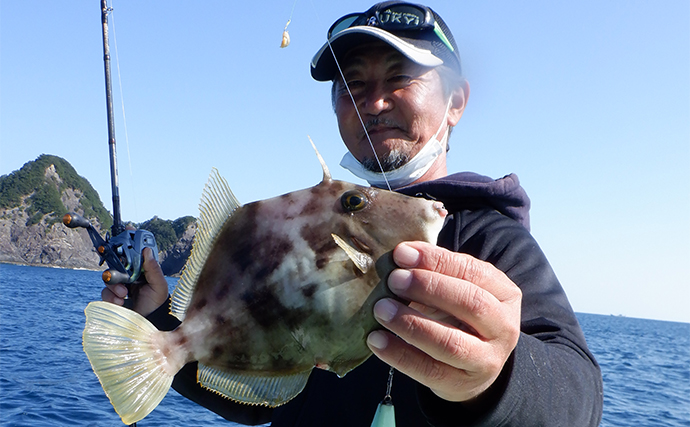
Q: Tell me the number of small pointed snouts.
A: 1